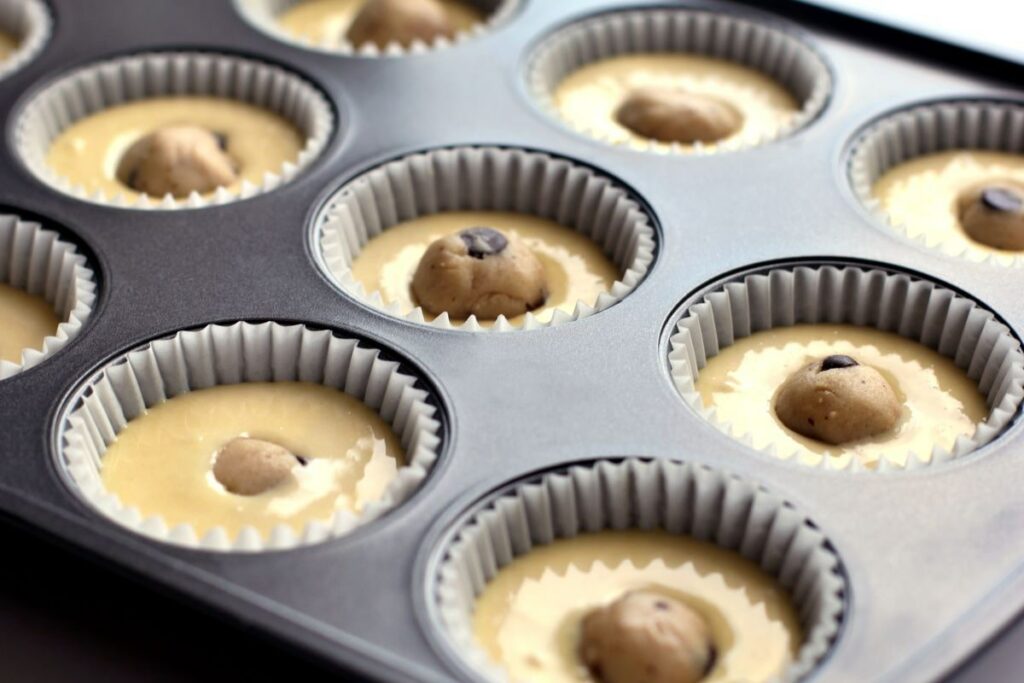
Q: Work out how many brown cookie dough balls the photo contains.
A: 8